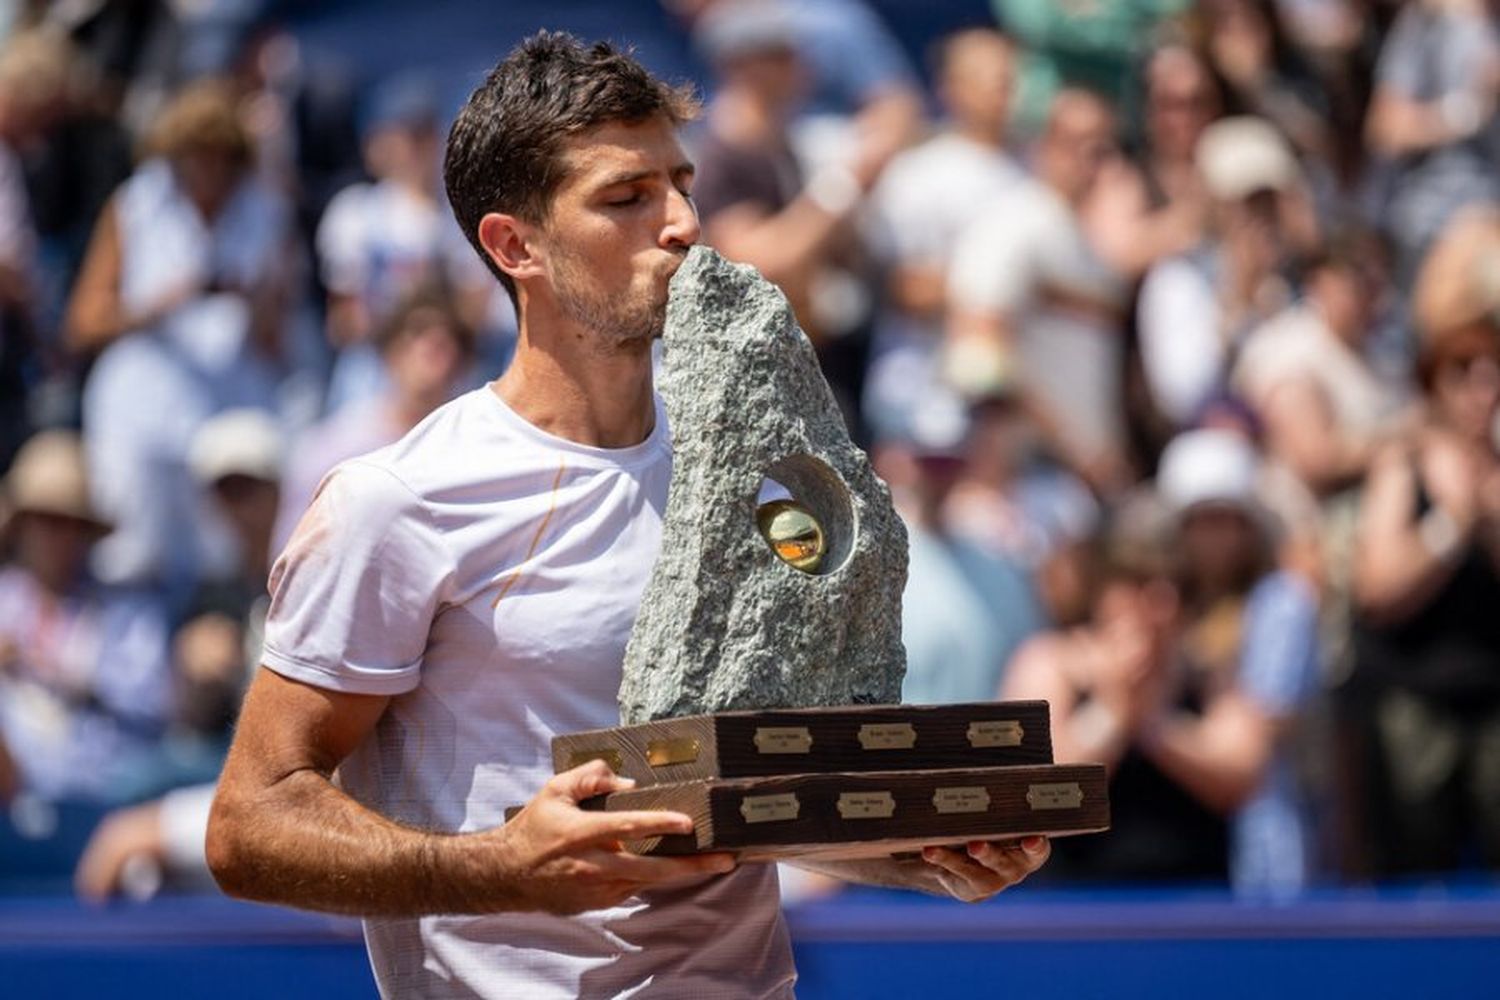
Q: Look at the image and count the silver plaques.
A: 7